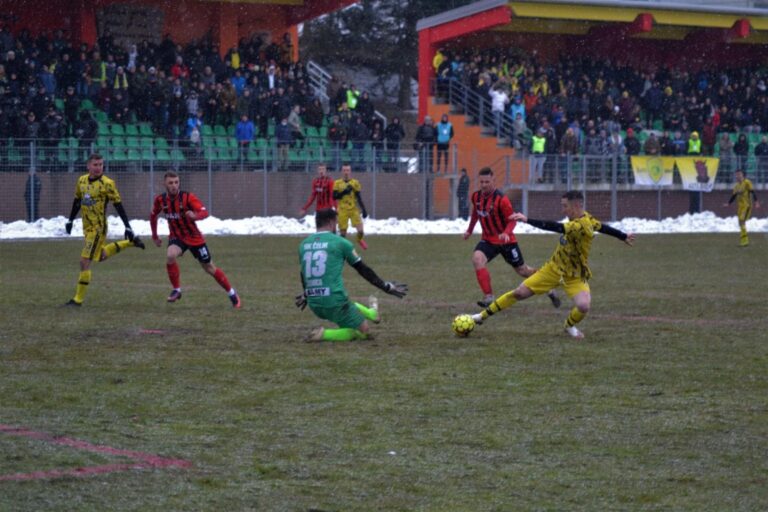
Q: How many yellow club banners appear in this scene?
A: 2